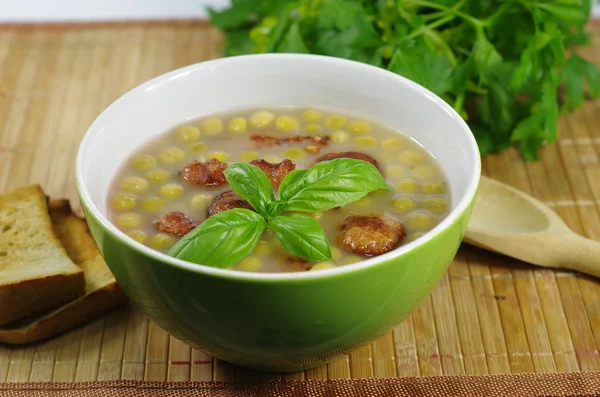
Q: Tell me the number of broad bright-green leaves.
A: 4